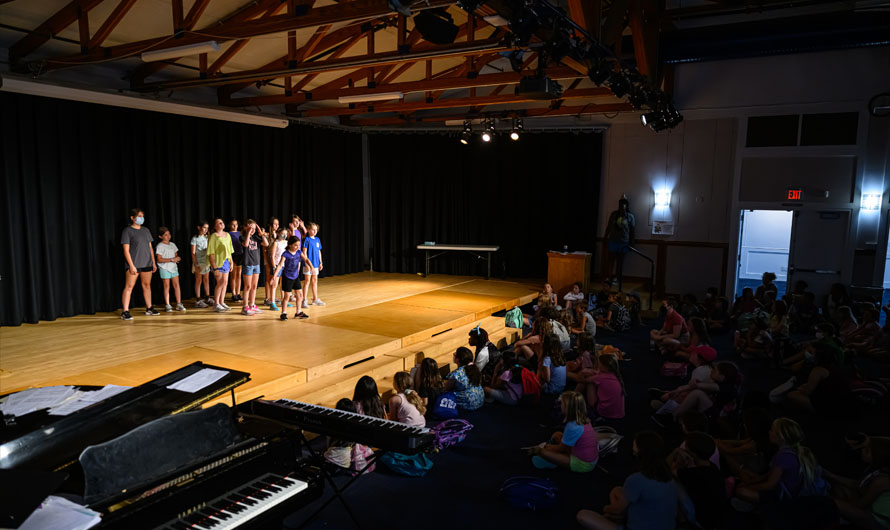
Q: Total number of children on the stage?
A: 11